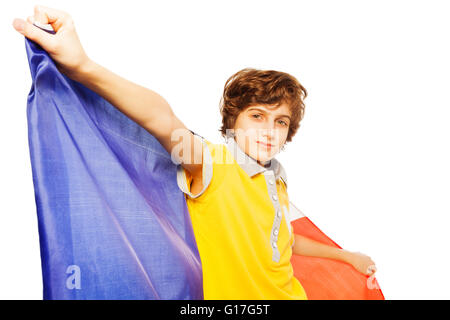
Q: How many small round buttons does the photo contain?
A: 5